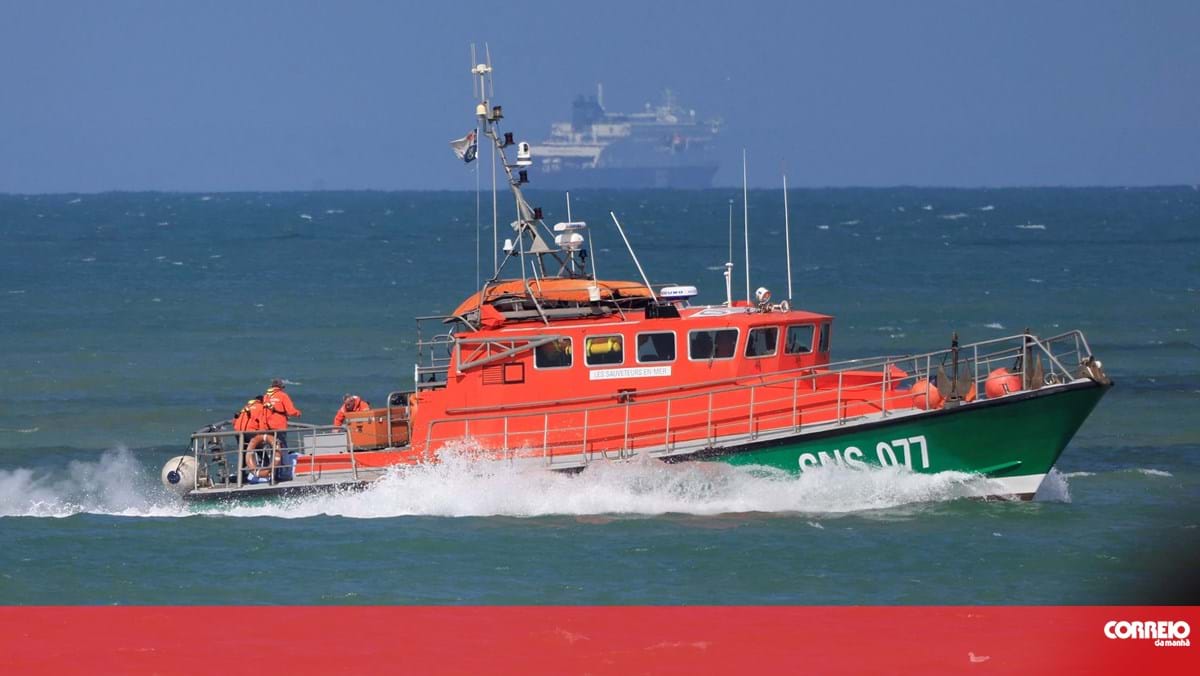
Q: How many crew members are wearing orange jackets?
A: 3